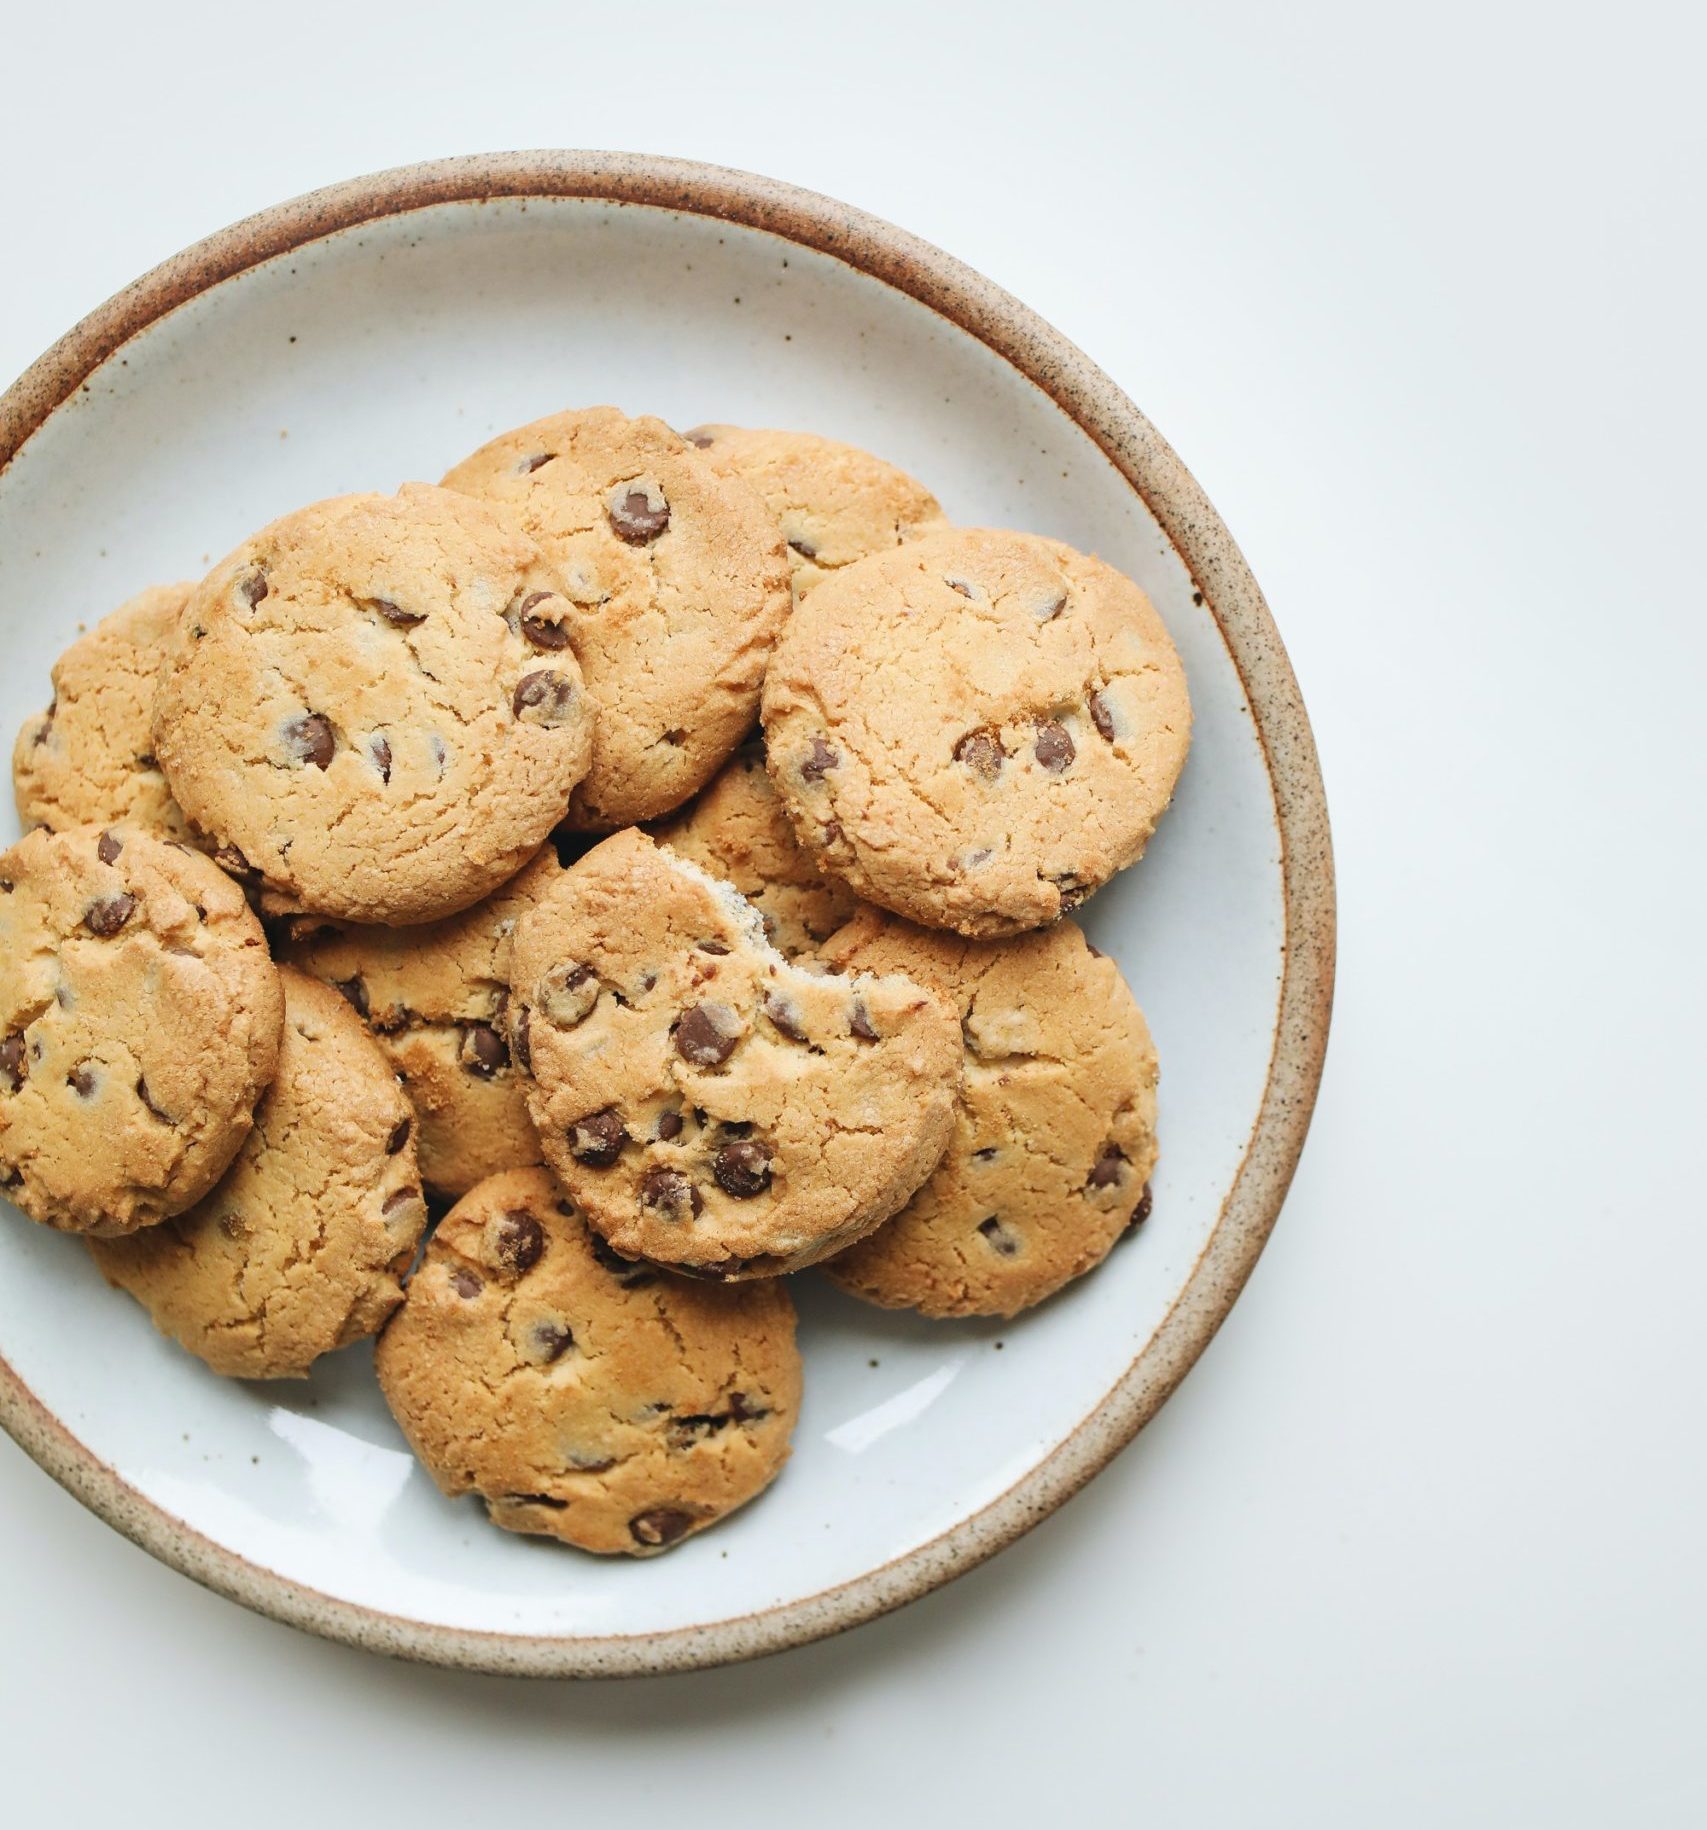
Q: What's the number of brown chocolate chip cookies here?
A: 12